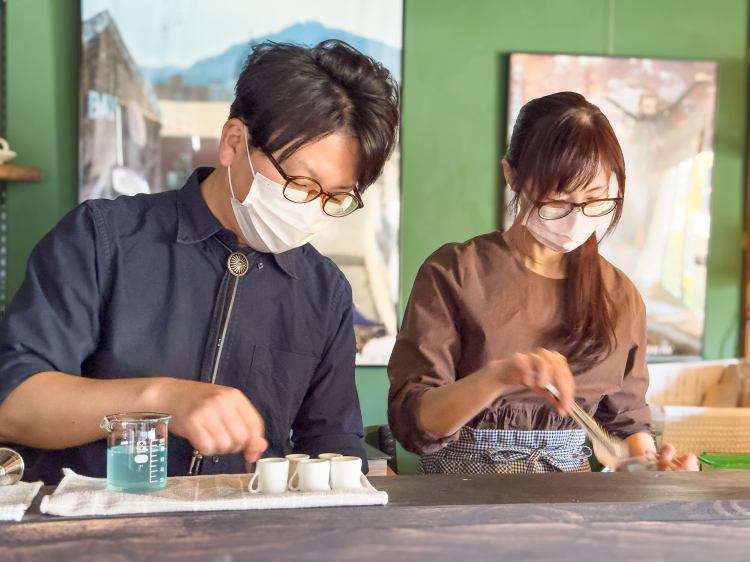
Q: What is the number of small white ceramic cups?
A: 5